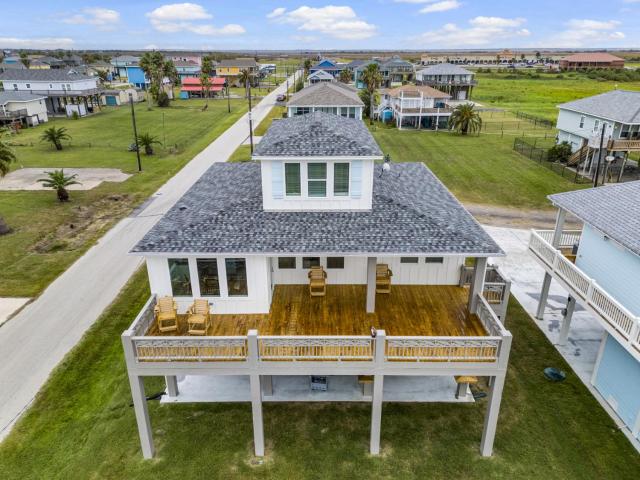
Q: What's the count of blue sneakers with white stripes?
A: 0